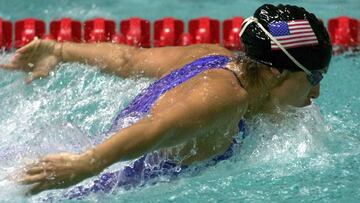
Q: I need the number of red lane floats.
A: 9